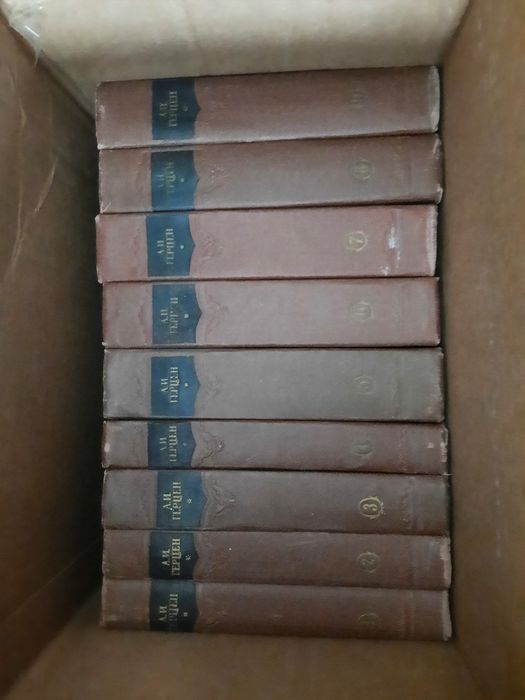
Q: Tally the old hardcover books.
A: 9